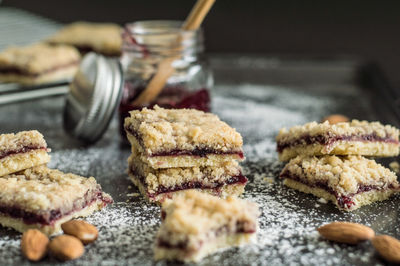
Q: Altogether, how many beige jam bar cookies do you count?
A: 9